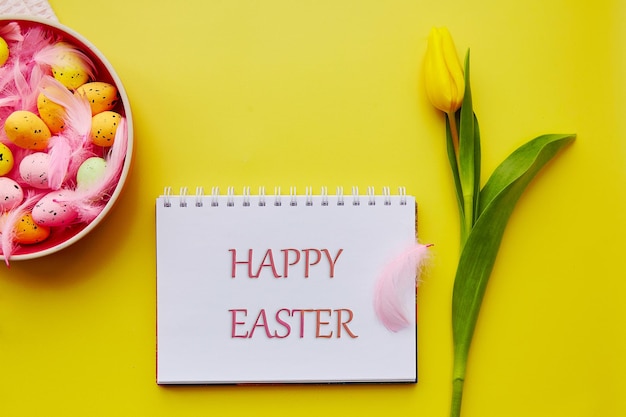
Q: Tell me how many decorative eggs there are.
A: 12